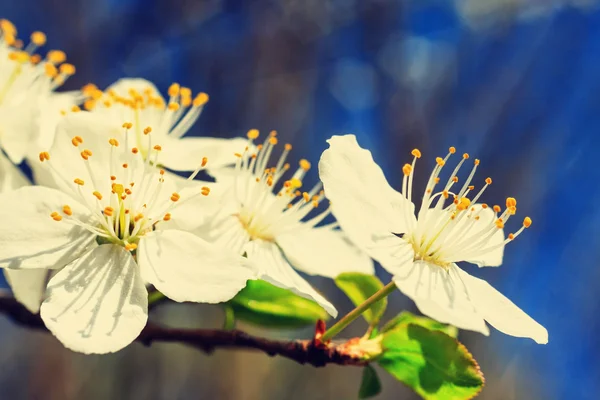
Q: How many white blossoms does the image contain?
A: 5